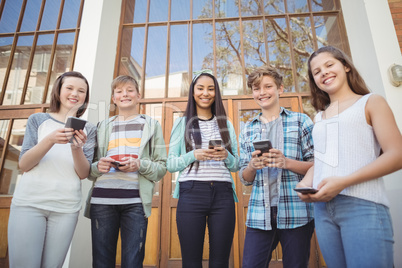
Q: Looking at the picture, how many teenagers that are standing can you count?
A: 5